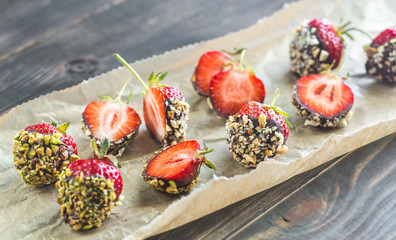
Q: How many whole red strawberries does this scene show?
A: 5